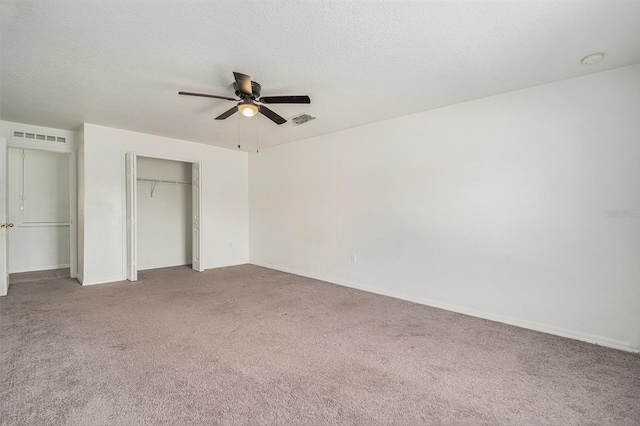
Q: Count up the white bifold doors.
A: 2